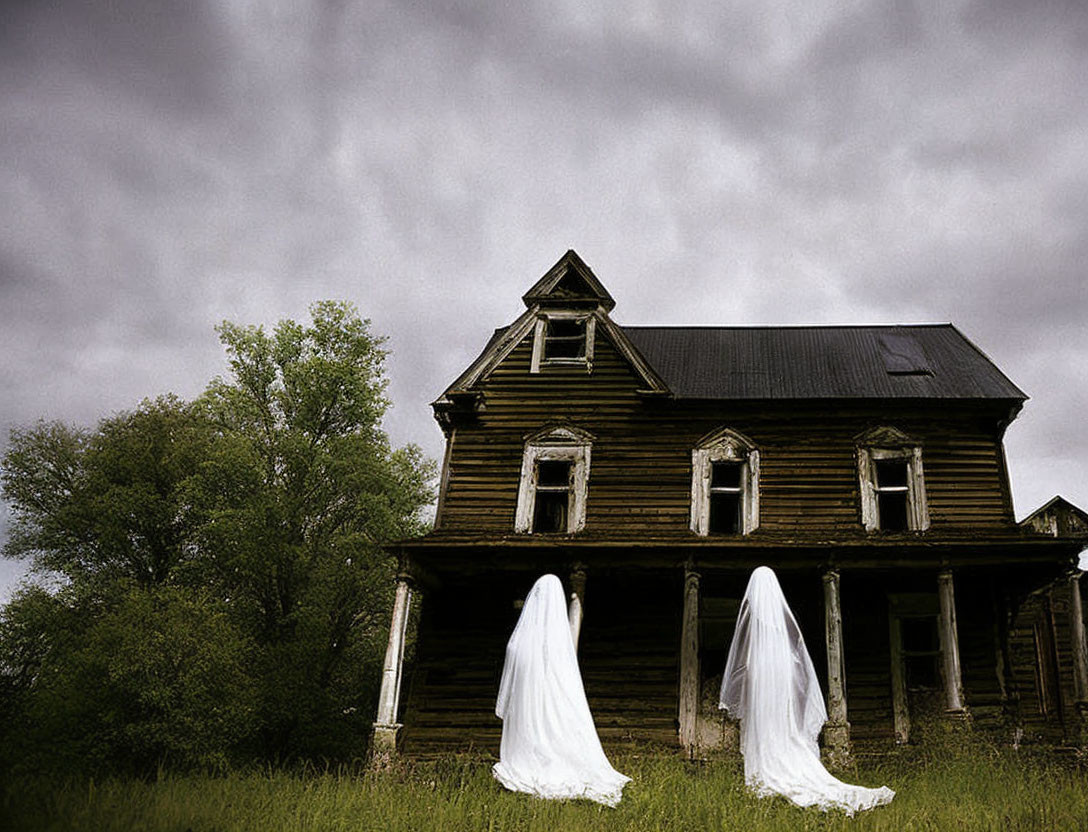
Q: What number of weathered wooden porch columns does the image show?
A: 6